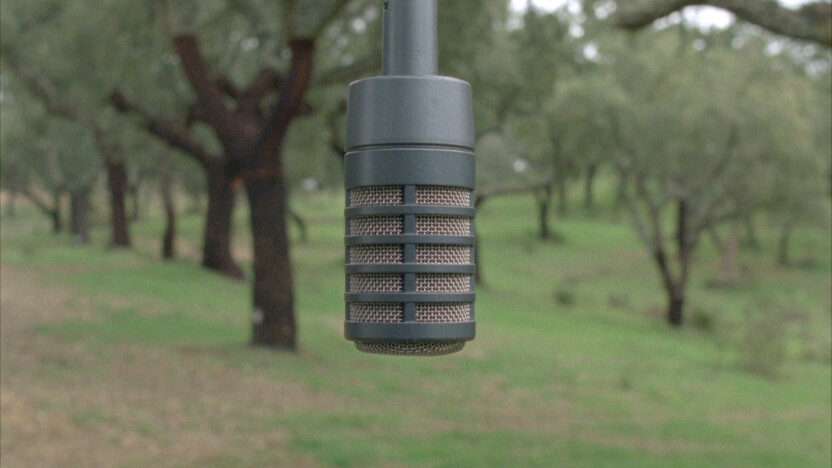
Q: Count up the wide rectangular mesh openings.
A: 10